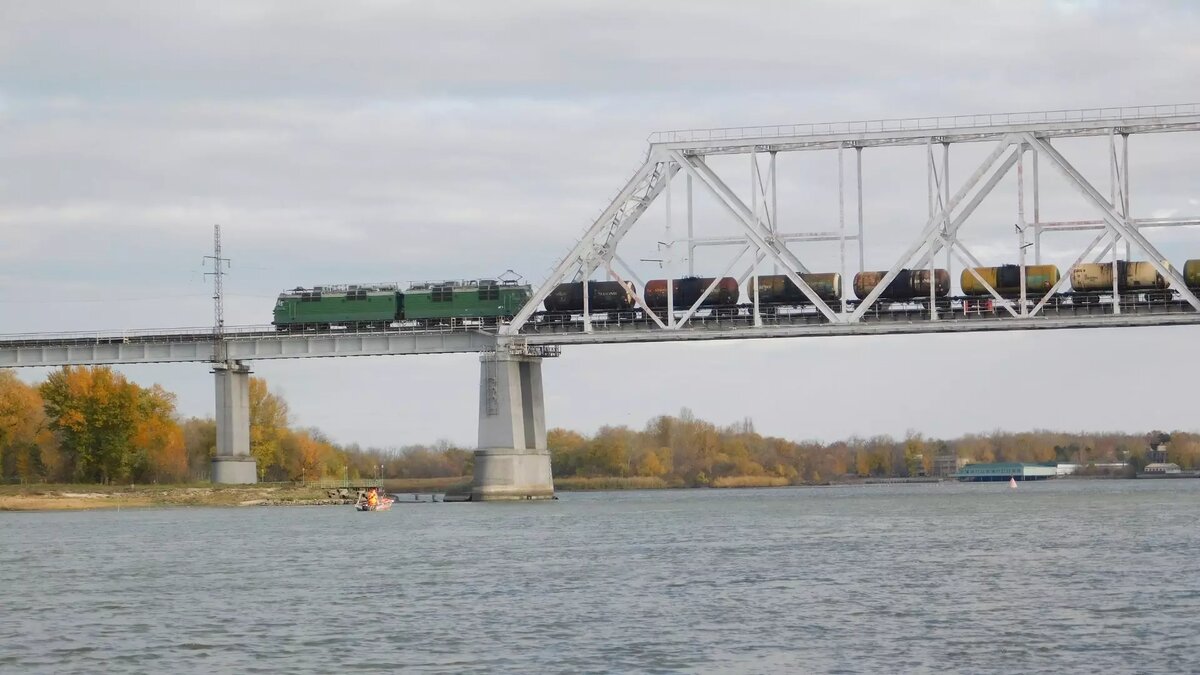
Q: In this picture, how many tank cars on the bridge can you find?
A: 7